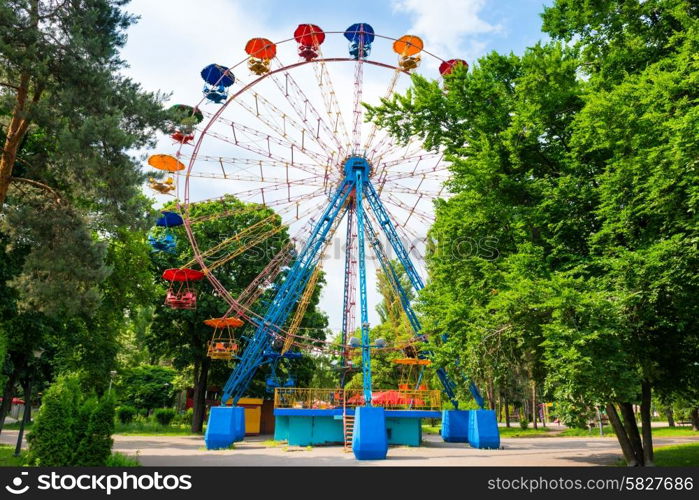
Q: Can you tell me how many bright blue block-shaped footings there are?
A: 5